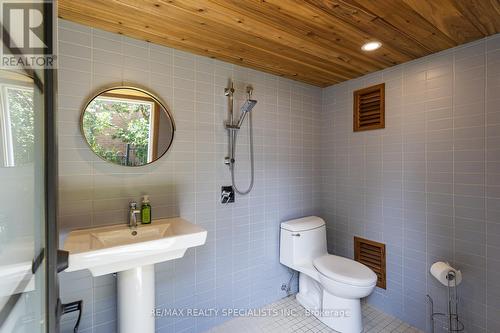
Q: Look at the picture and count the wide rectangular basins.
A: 1